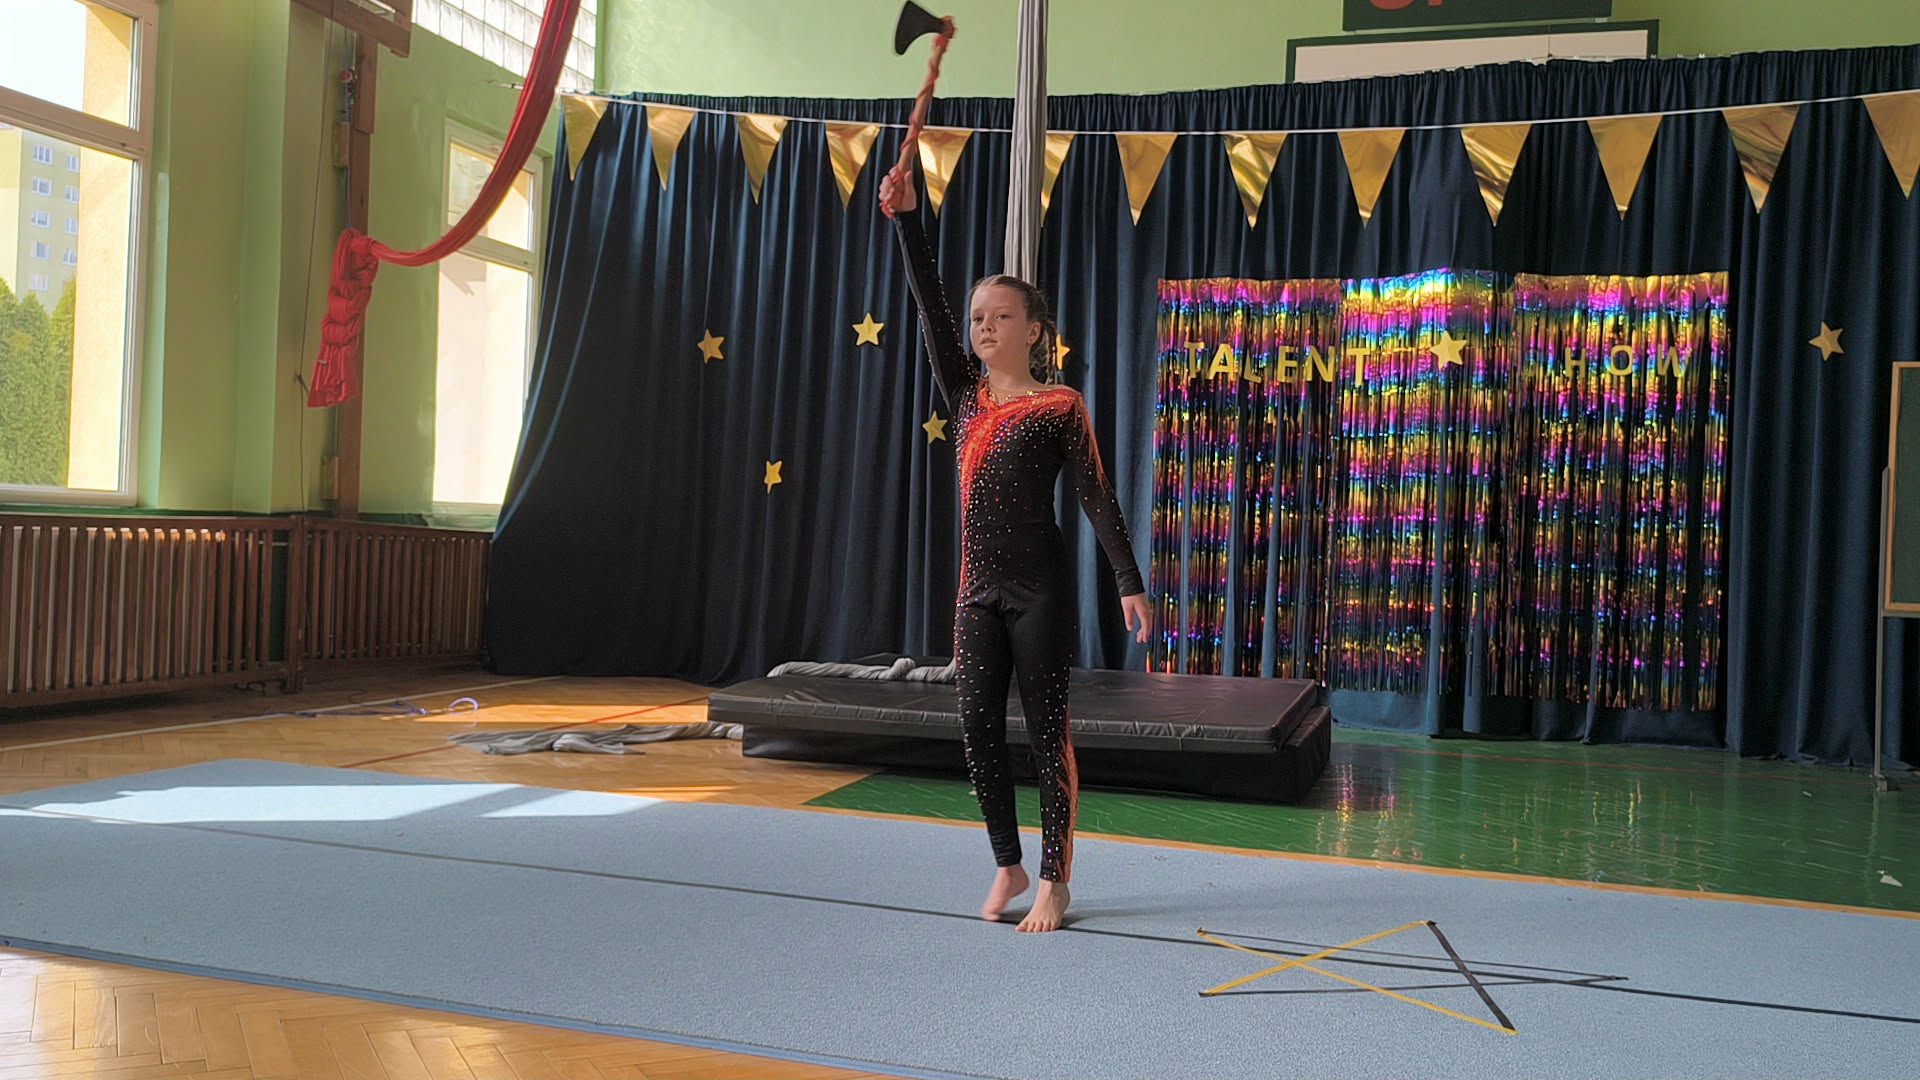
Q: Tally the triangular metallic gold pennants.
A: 13